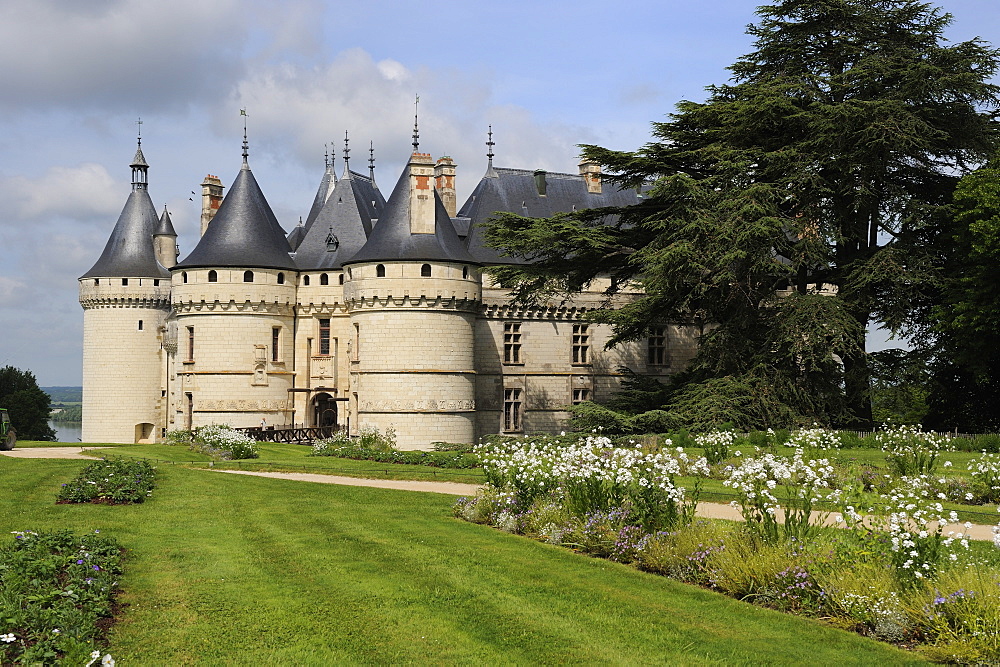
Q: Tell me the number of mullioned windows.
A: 5